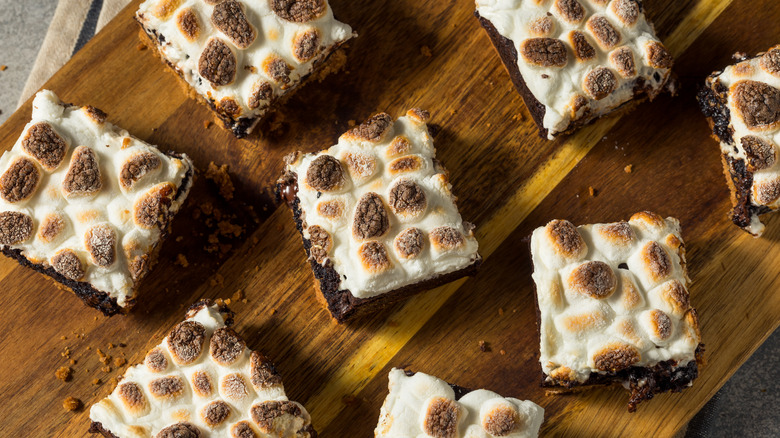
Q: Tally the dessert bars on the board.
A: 8